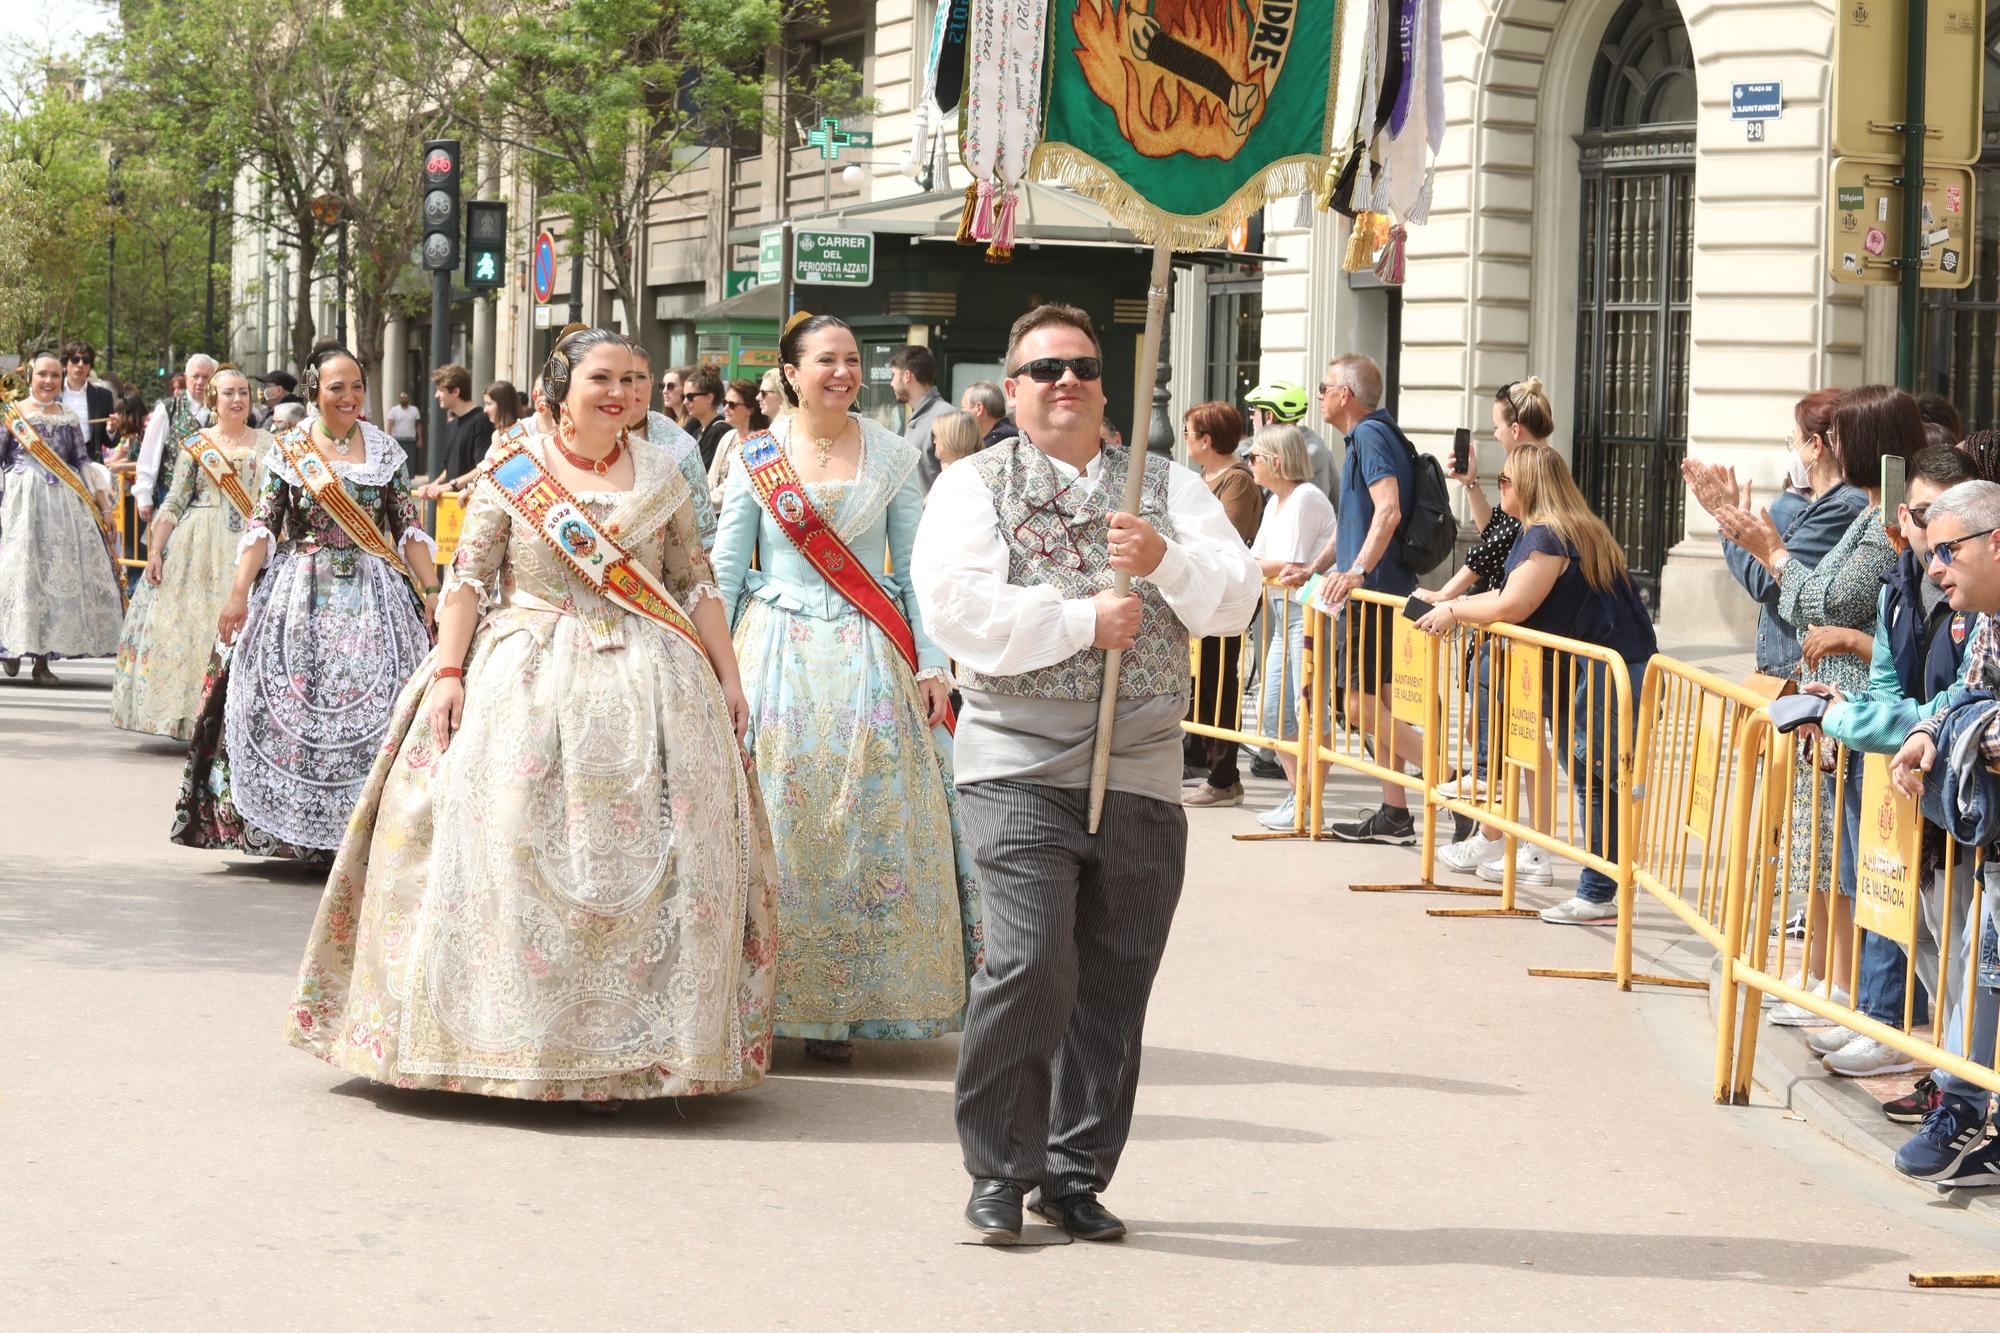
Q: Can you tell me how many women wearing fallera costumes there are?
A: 7